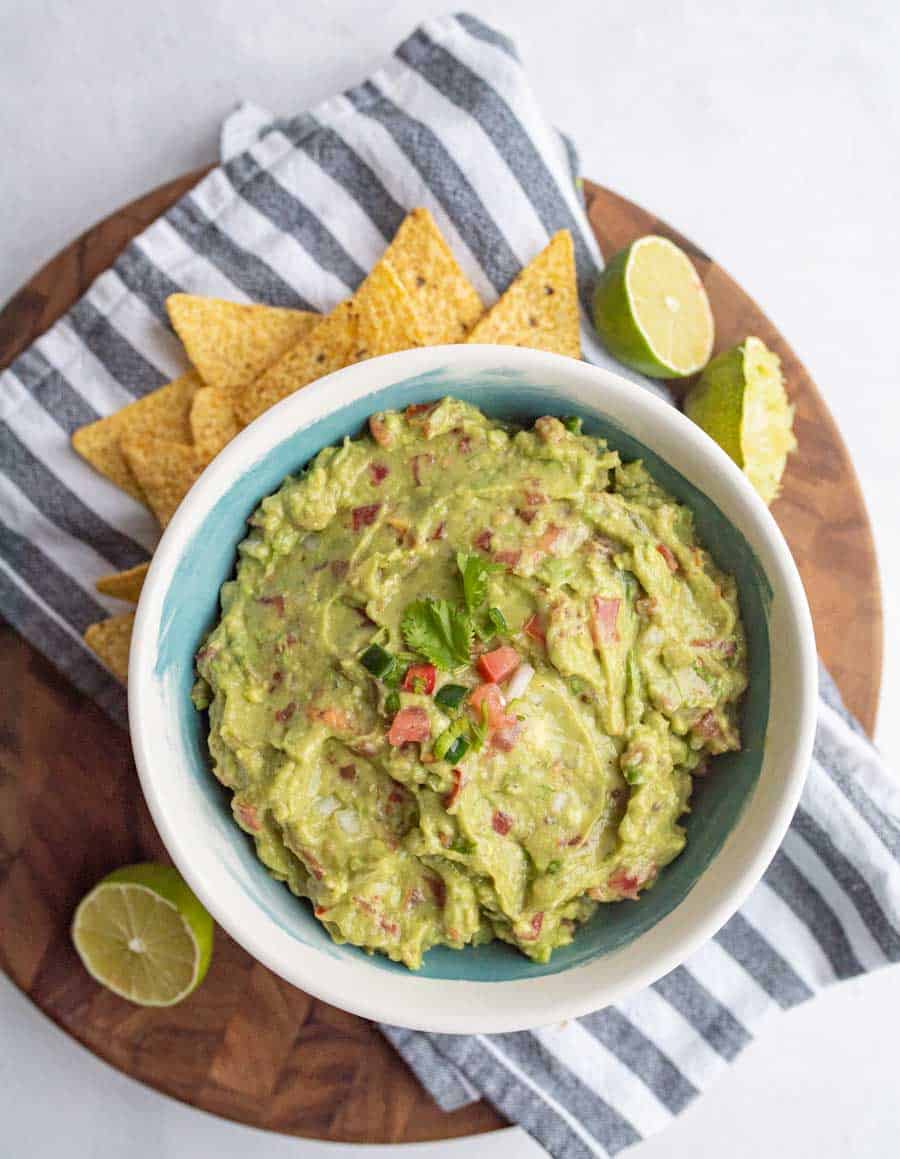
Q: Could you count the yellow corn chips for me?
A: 9